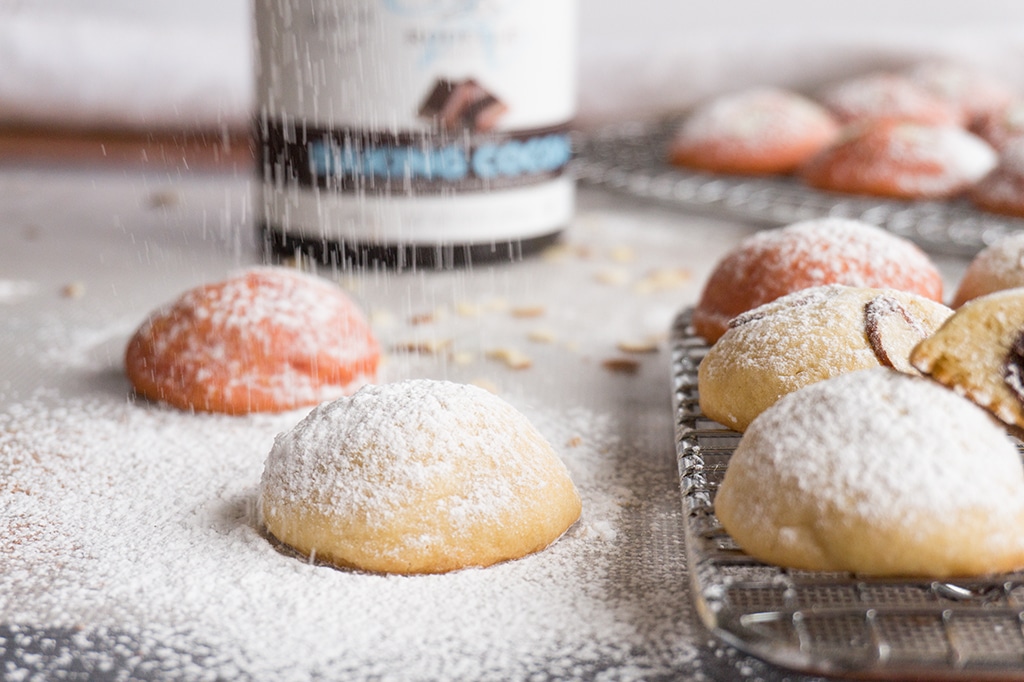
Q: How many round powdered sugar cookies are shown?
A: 13